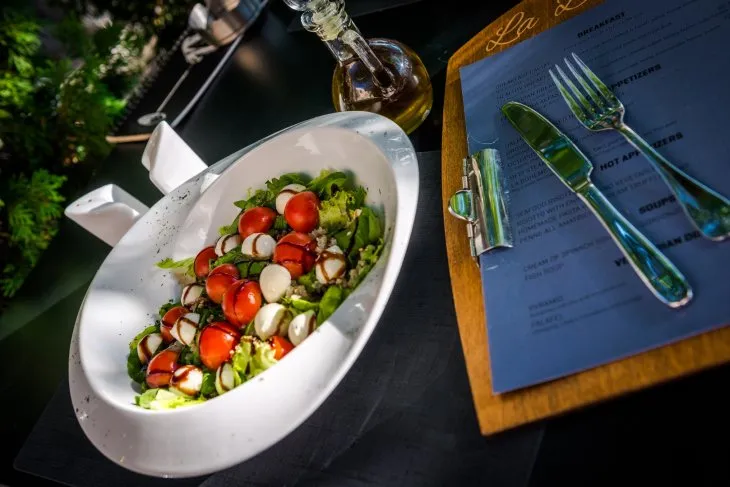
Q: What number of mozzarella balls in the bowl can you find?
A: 12